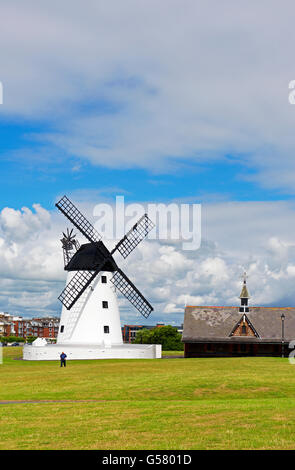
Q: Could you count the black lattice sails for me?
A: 4